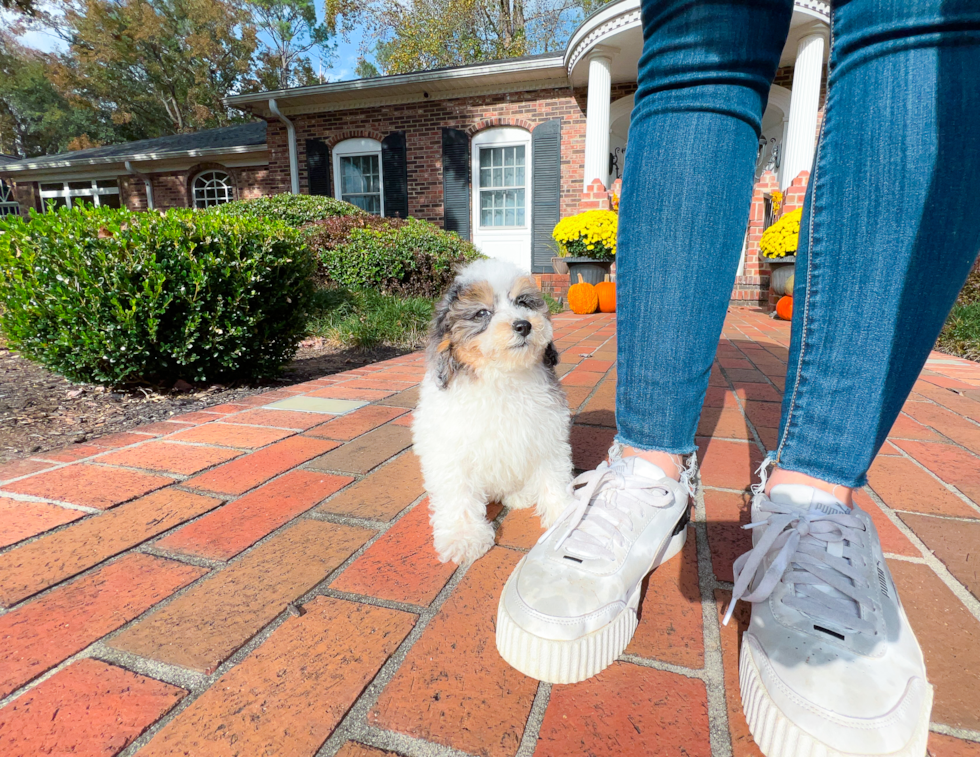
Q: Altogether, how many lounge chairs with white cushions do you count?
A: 0